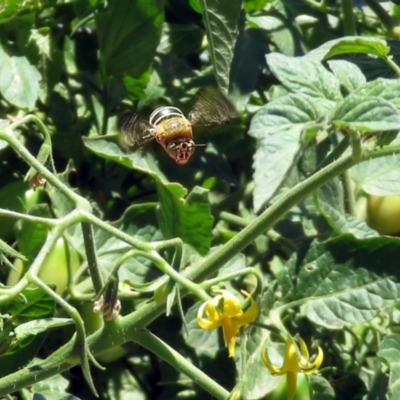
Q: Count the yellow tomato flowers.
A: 2